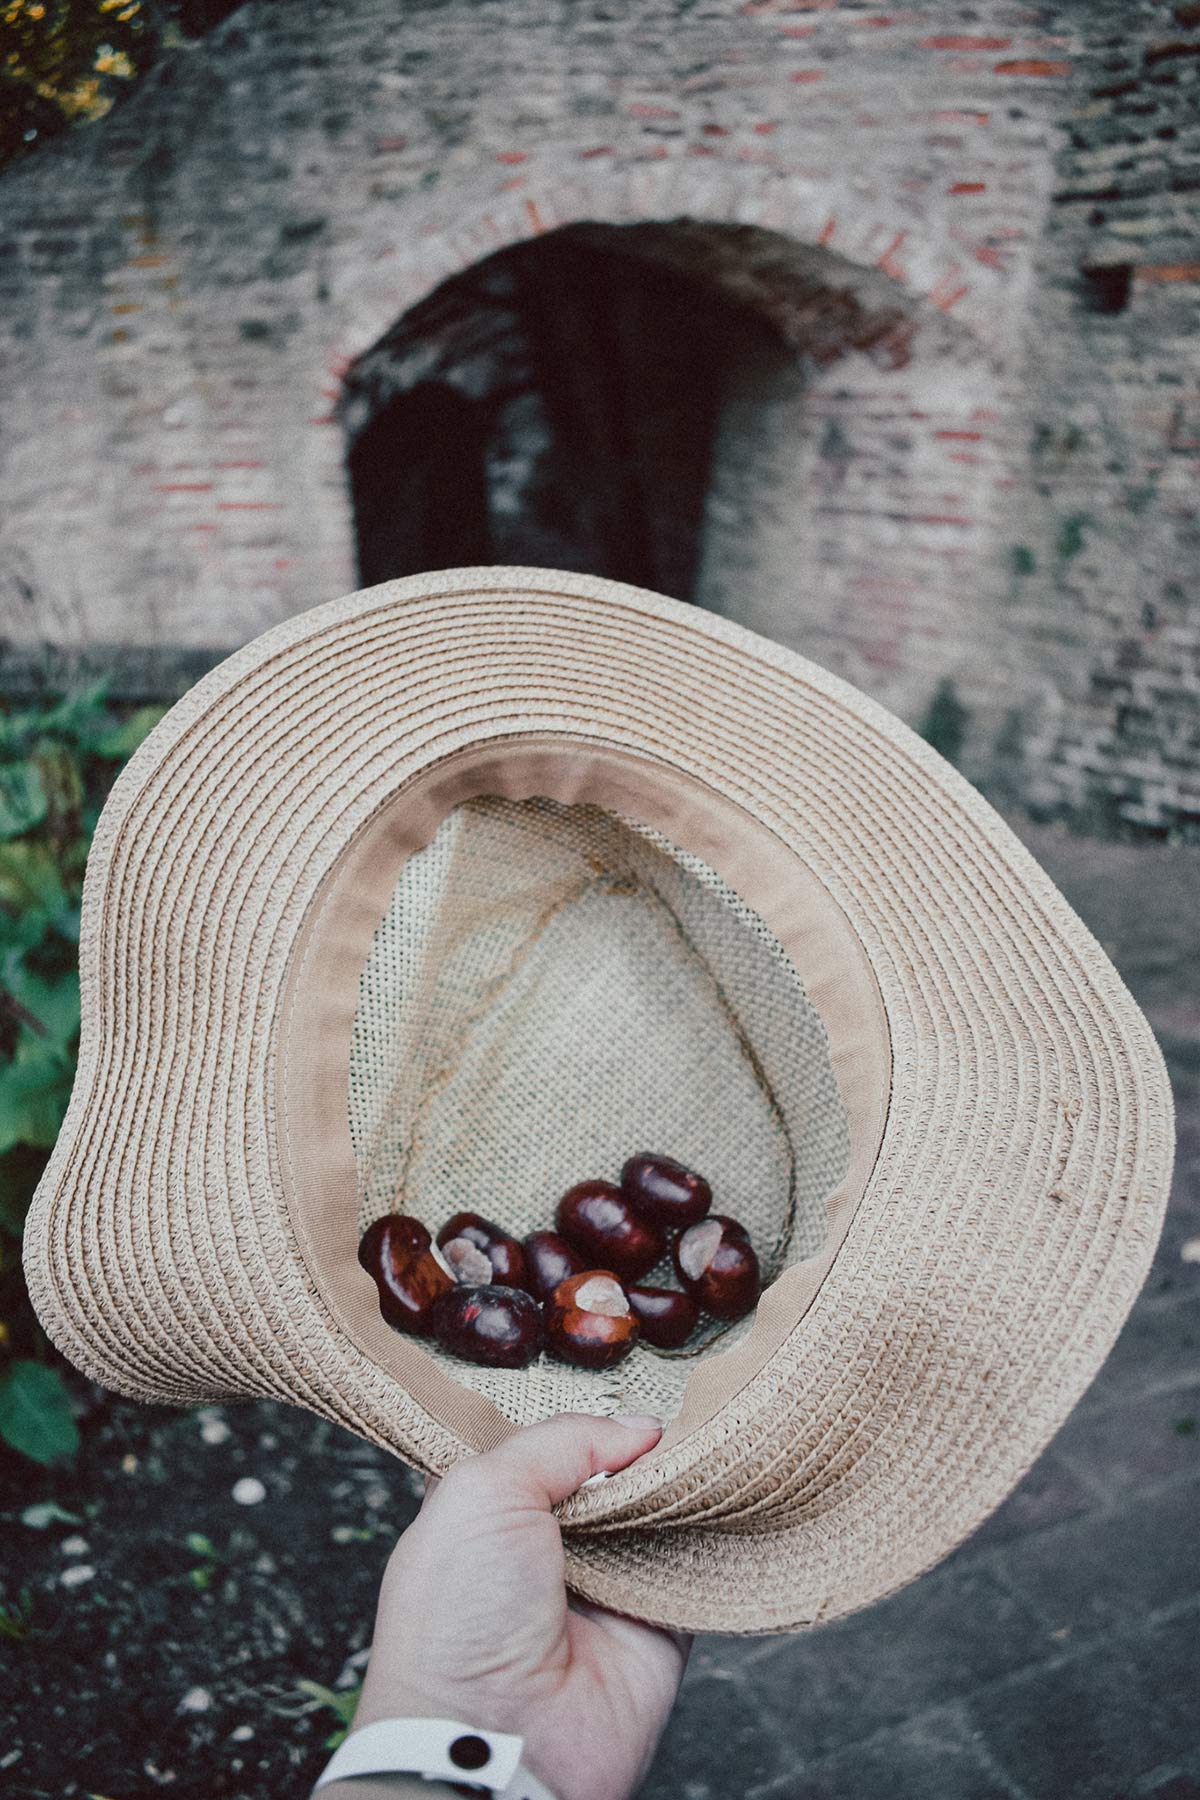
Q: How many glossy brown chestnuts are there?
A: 9